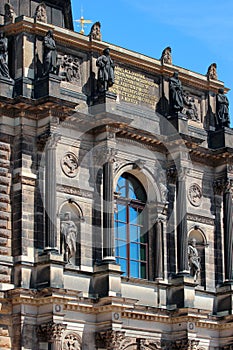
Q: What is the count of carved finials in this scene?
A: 5